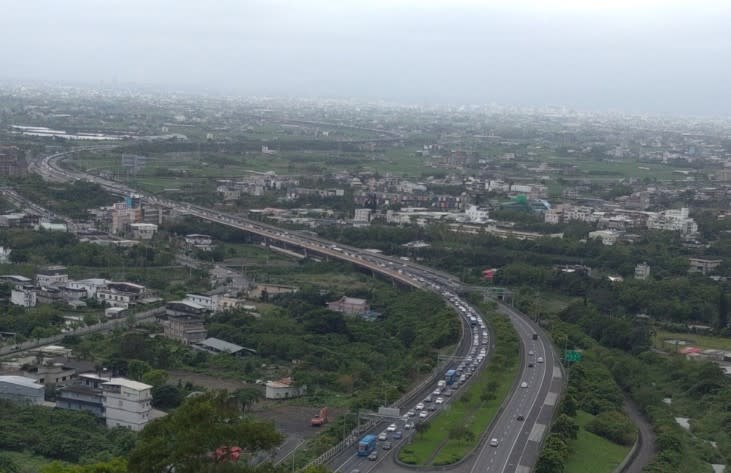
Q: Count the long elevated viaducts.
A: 1